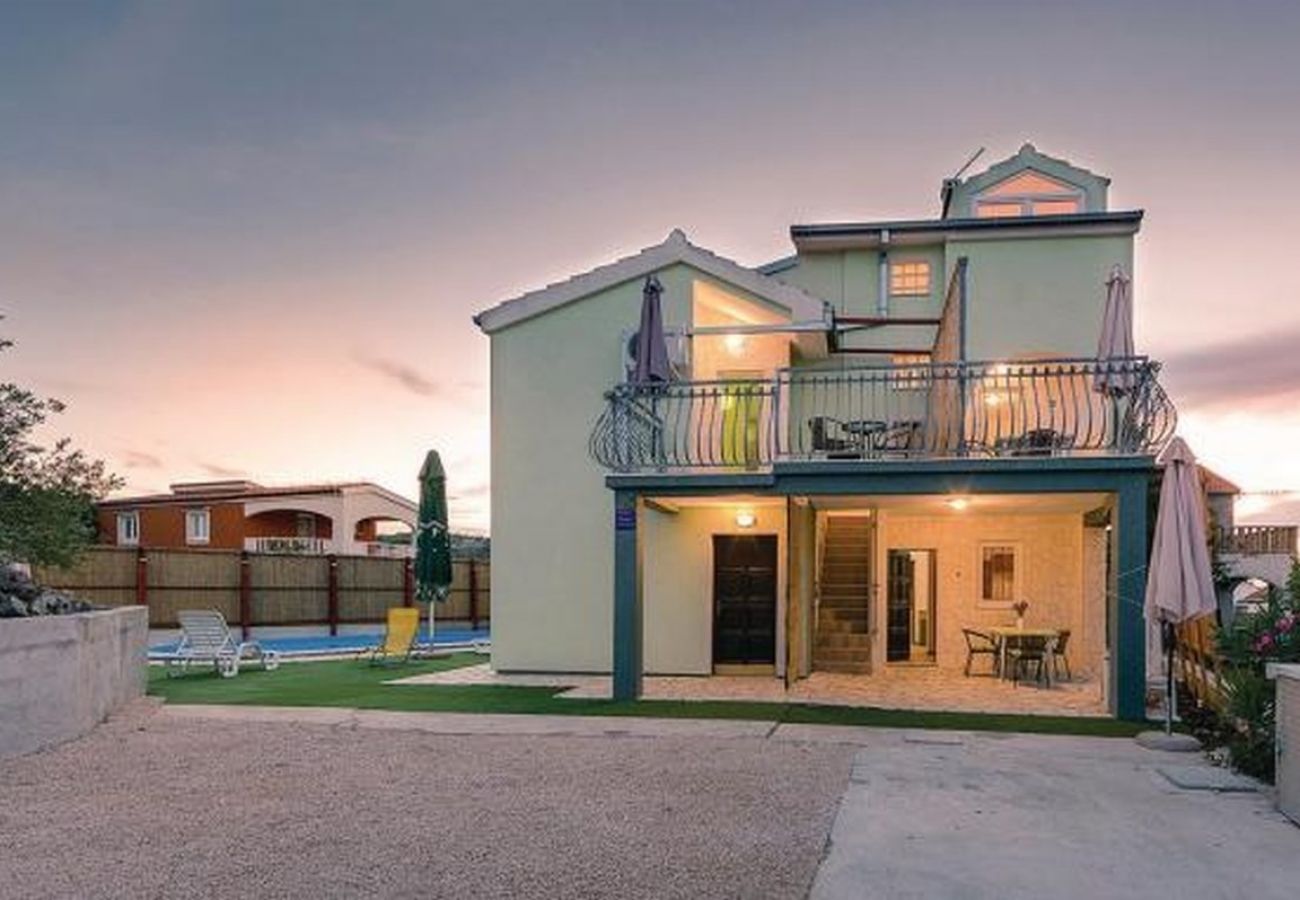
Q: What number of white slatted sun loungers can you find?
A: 1